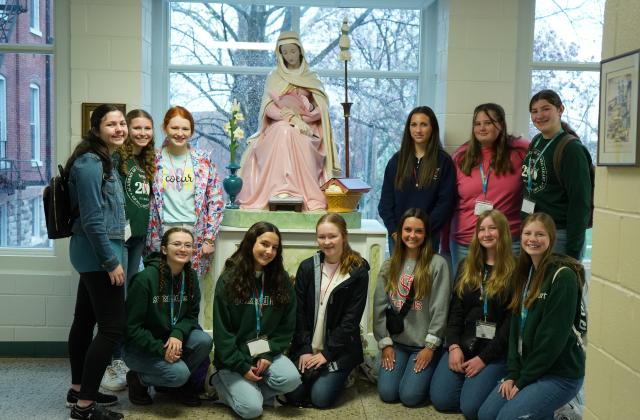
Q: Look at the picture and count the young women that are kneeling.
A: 6